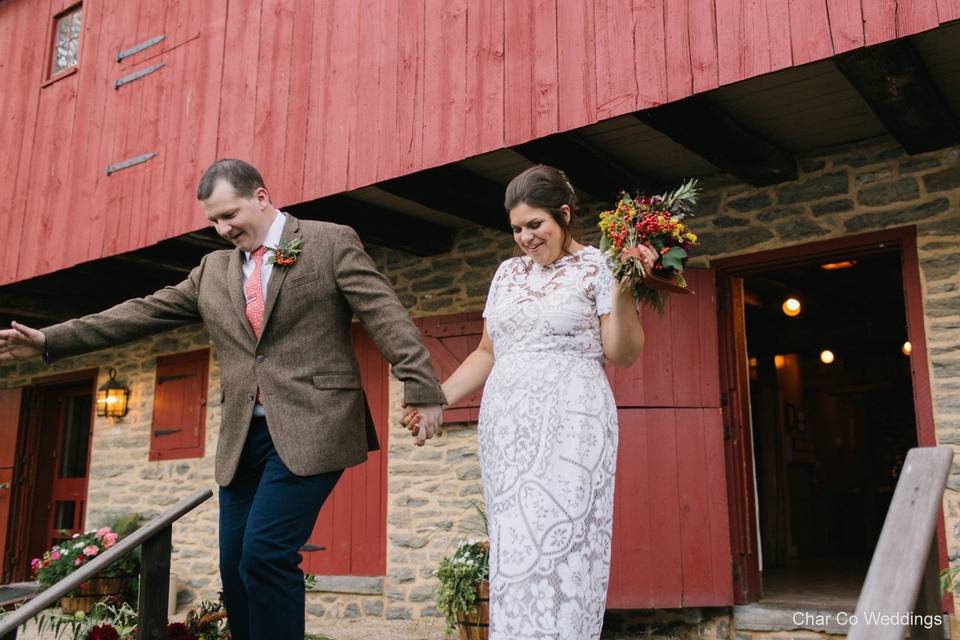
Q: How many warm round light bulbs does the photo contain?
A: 3